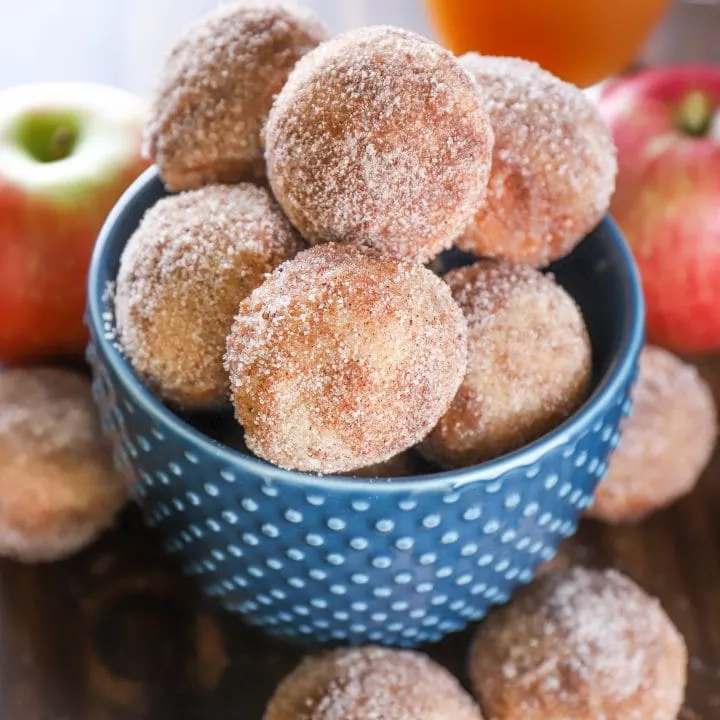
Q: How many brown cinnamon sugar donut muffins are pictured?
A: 10